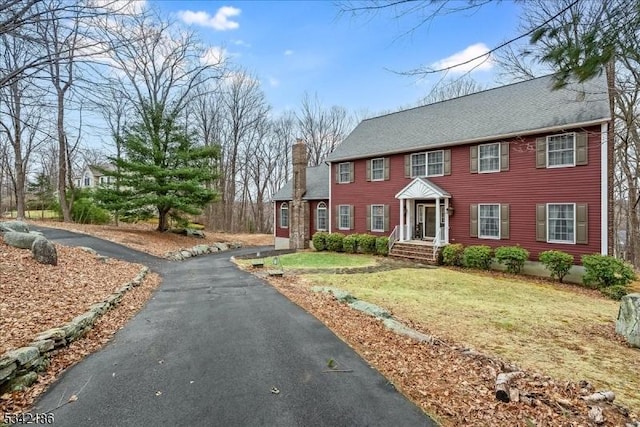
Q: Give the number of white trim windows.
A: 11